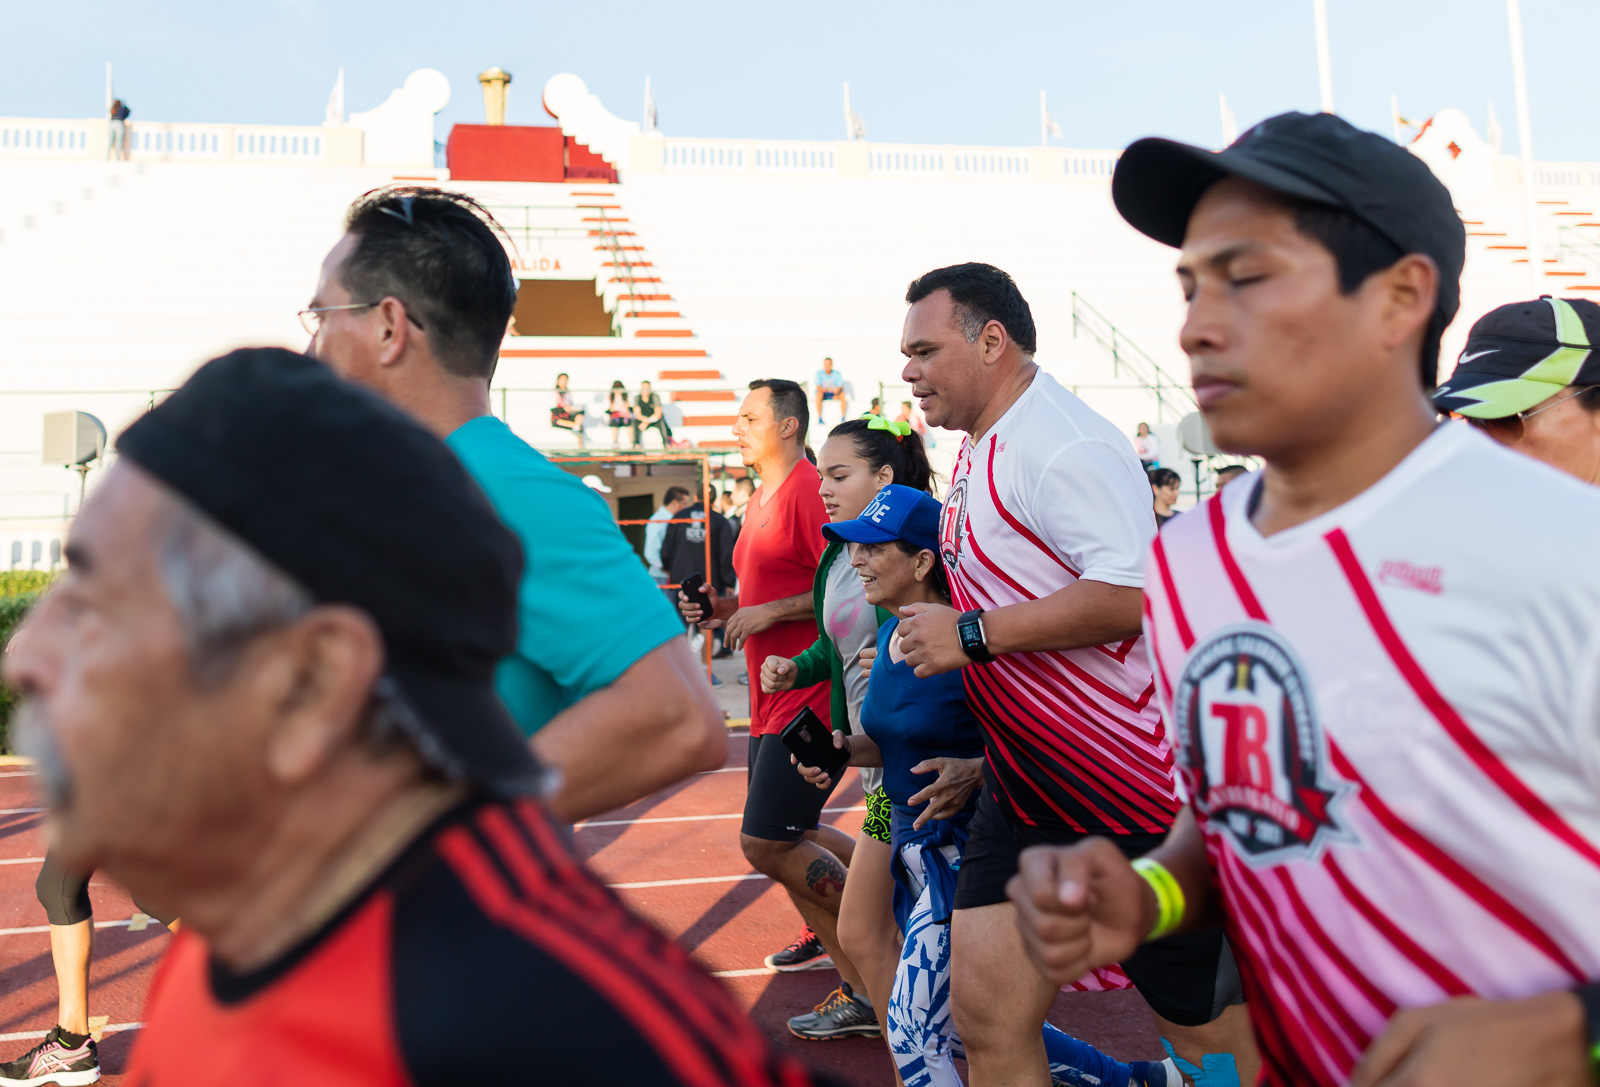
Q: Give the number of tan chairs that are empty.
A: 0